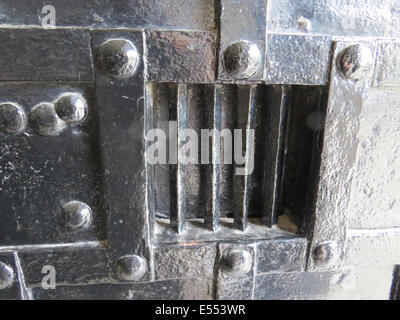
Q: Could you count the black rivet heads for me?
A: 11